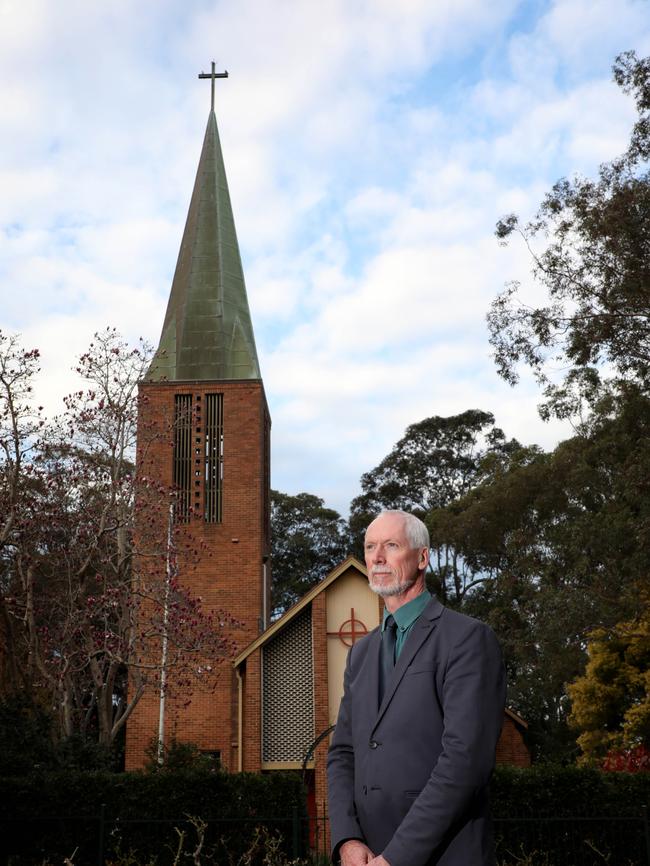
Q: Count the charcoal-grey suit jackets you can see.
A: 1